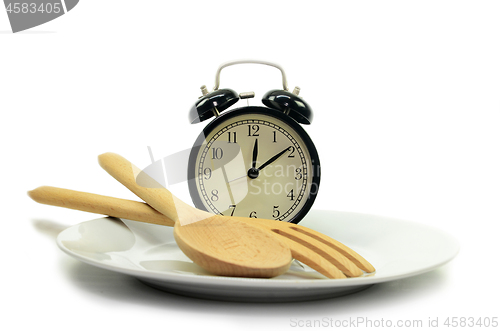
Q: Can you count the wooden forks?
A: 1